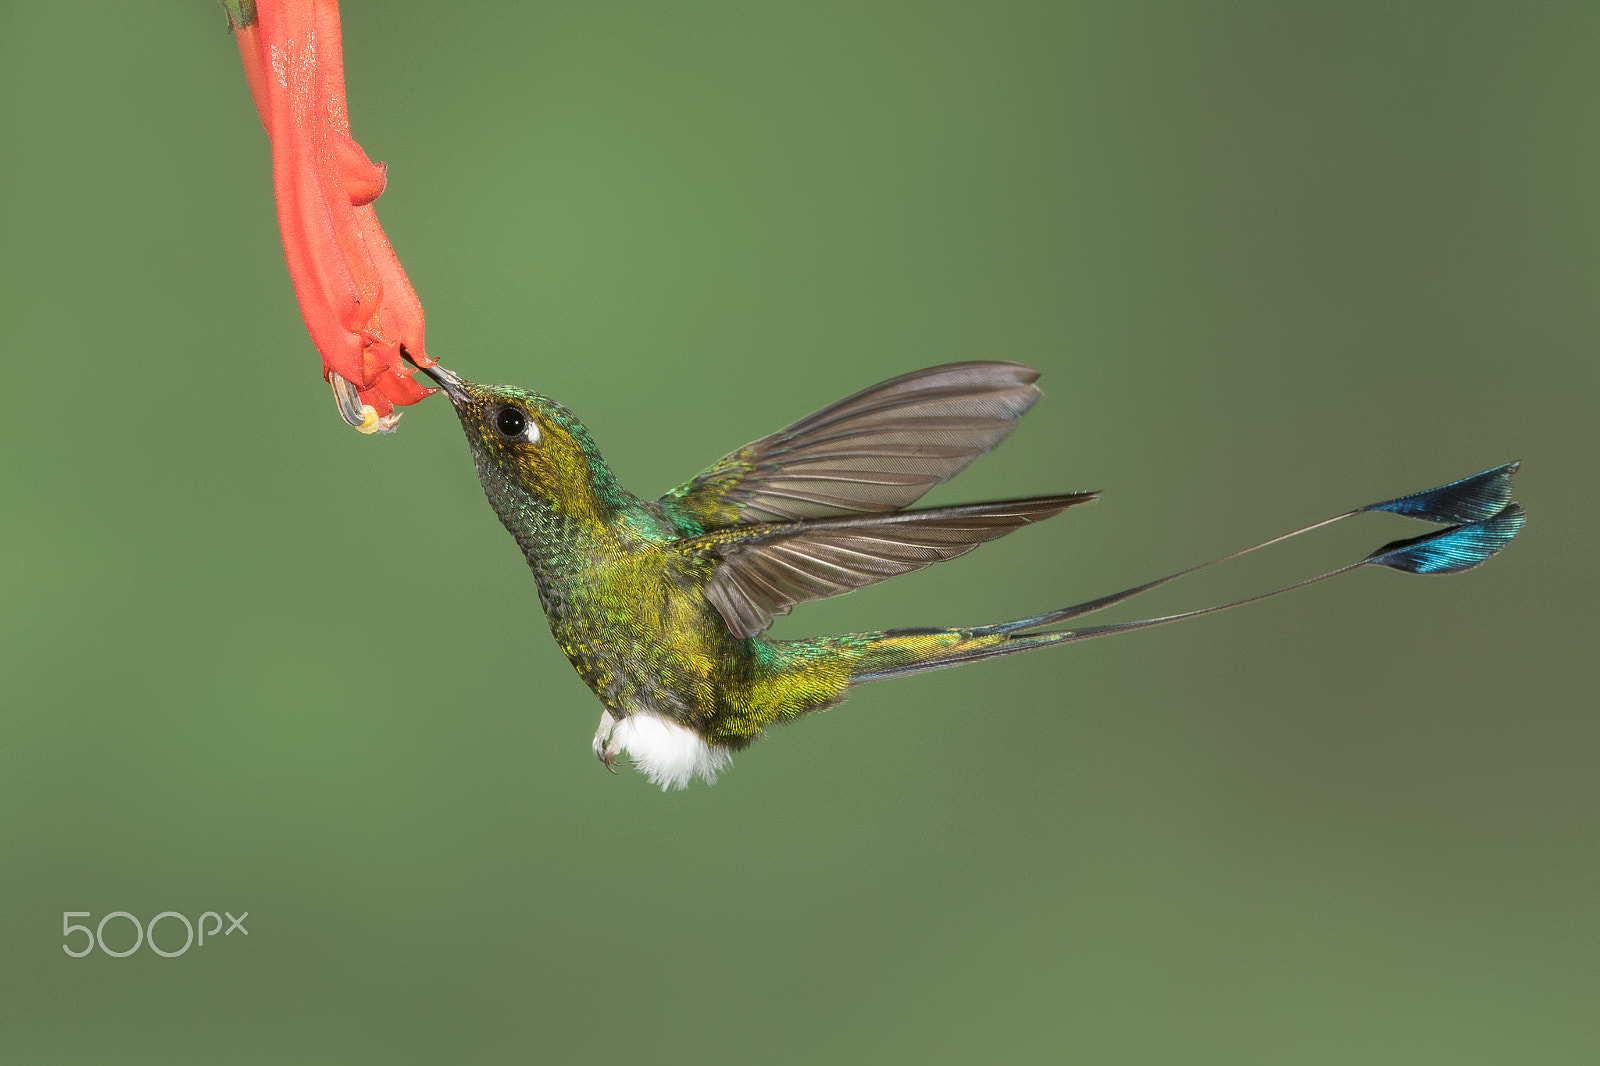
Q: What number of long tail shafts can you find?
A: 2